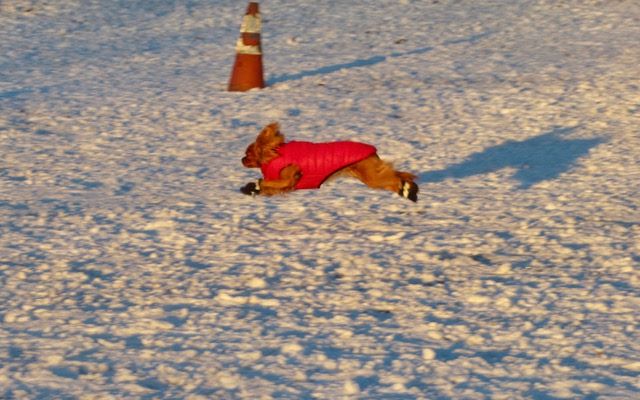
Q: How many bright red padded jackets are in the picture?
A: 1